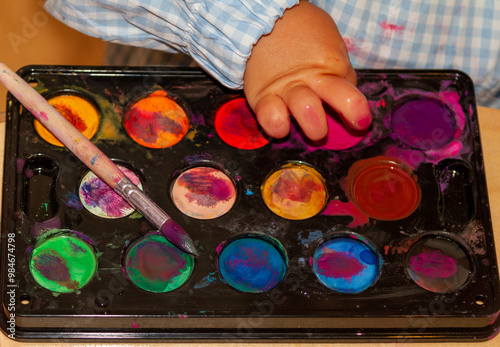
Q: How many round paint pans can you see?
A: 14